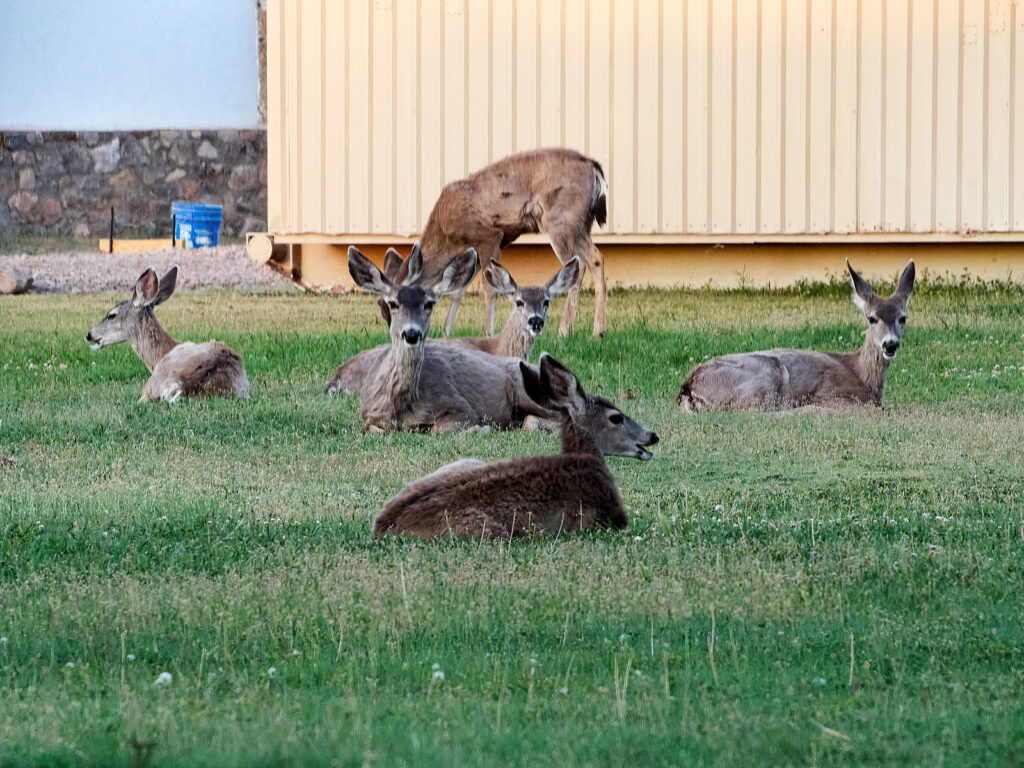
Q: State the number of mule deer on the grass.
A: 6